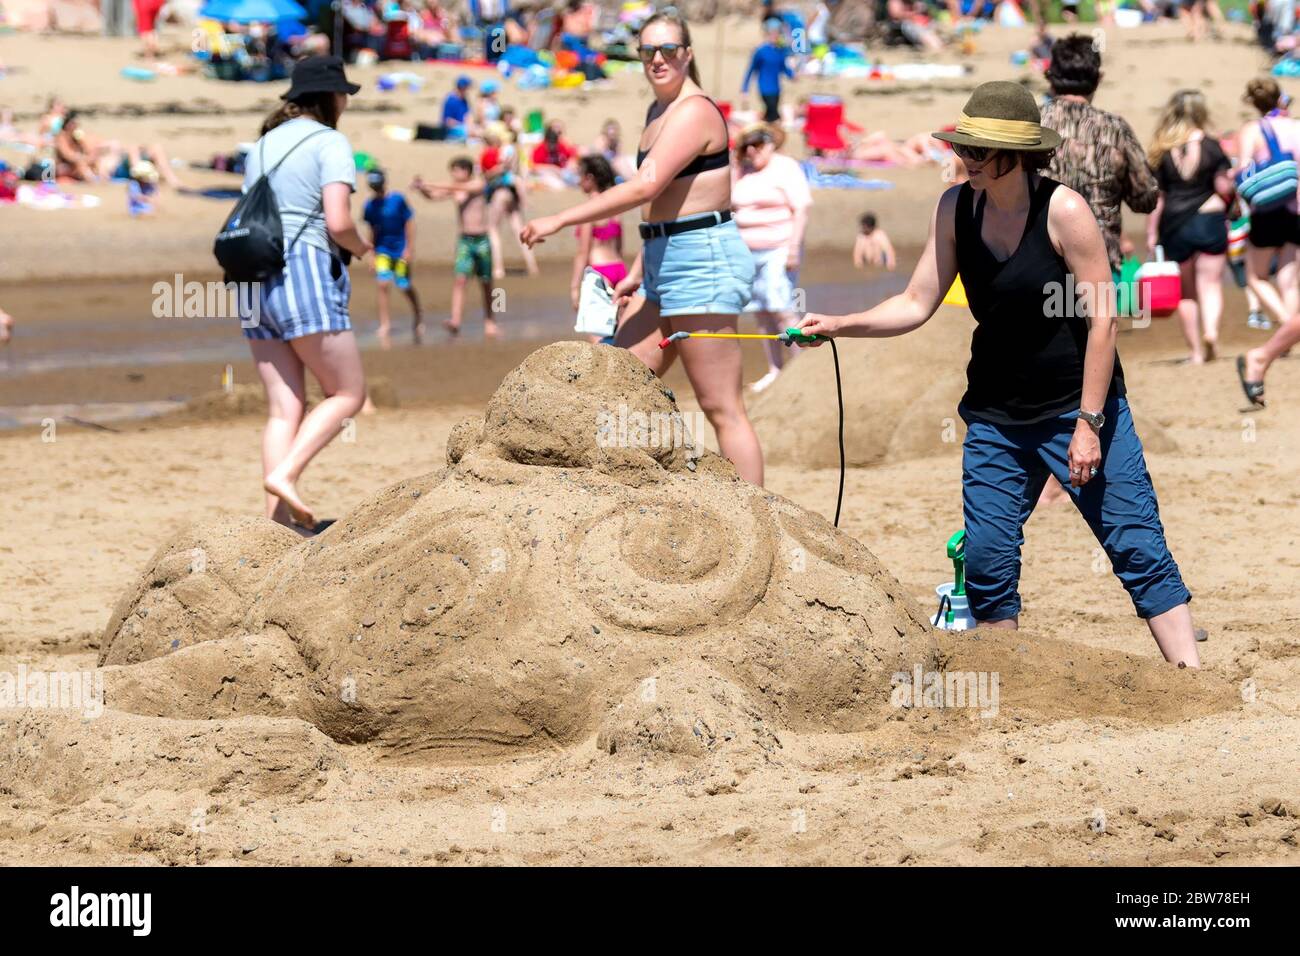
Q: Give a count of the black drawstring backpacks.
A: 1